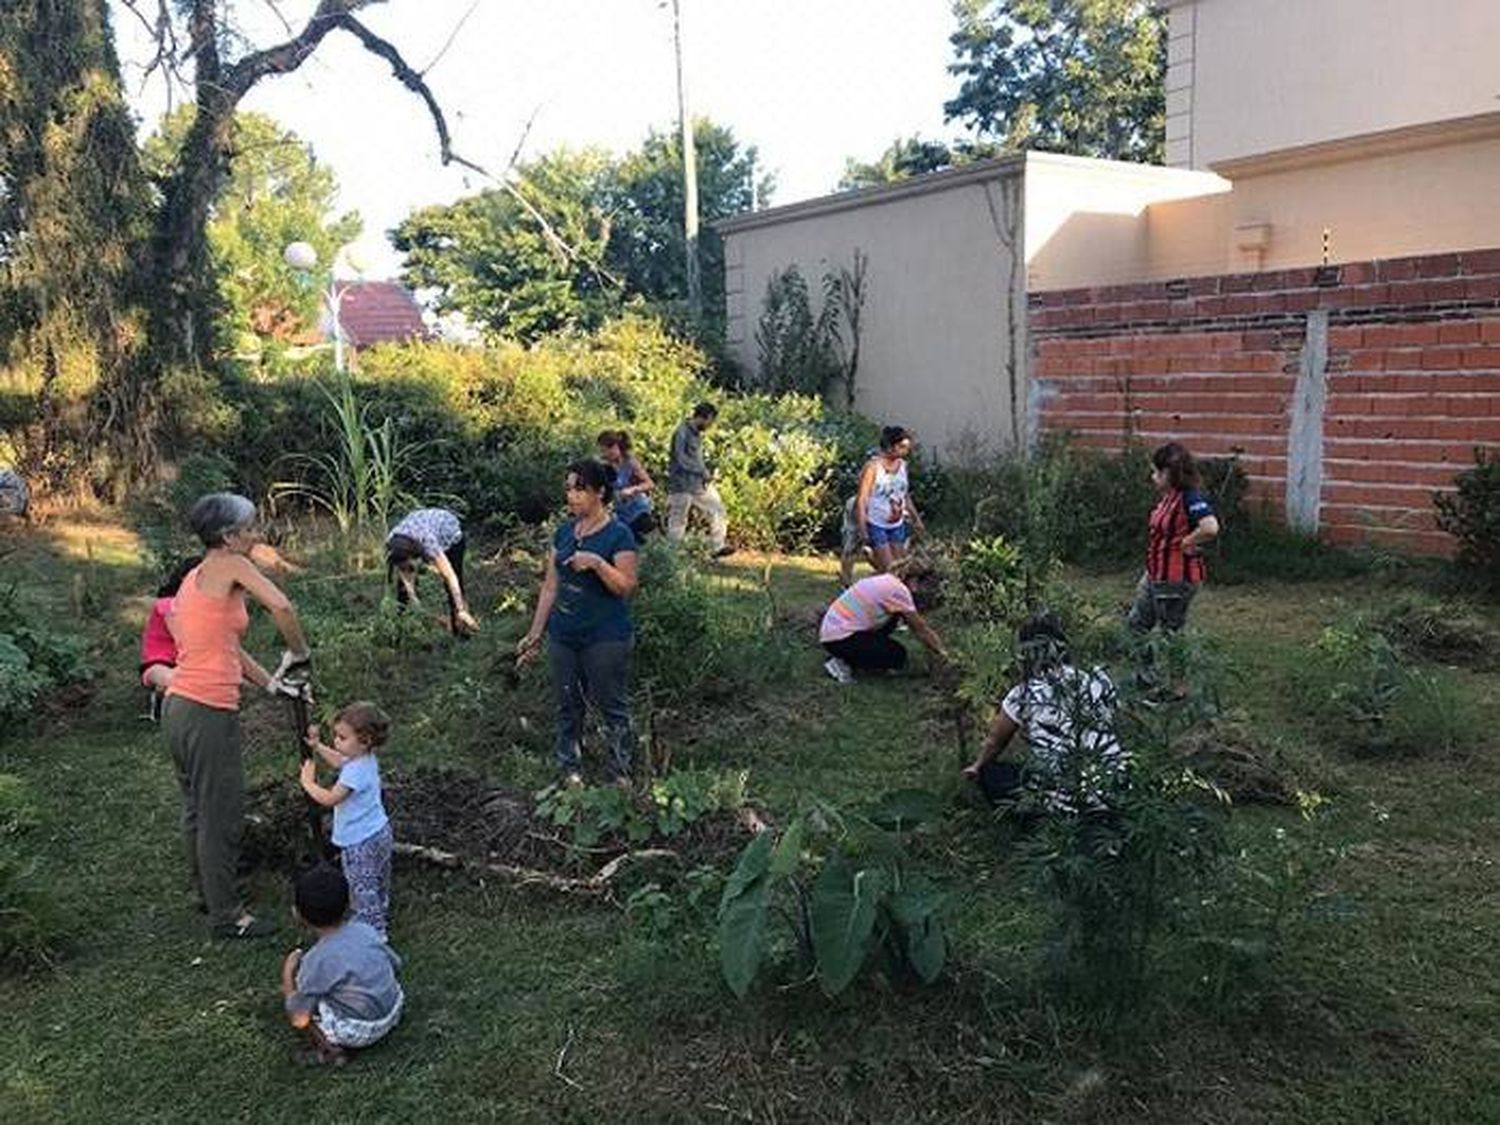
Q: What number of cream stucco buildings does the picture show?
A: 1